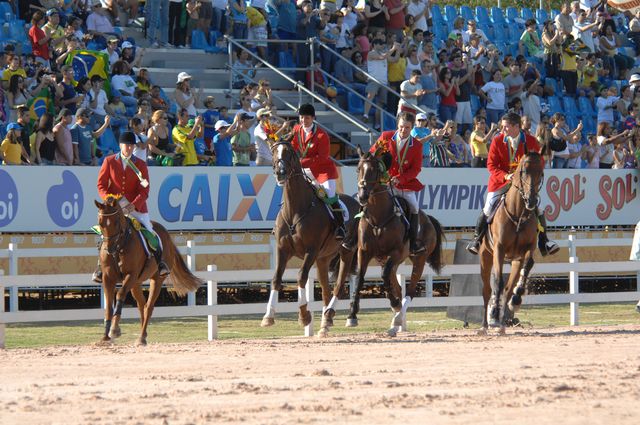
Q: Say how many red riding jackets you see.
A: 4